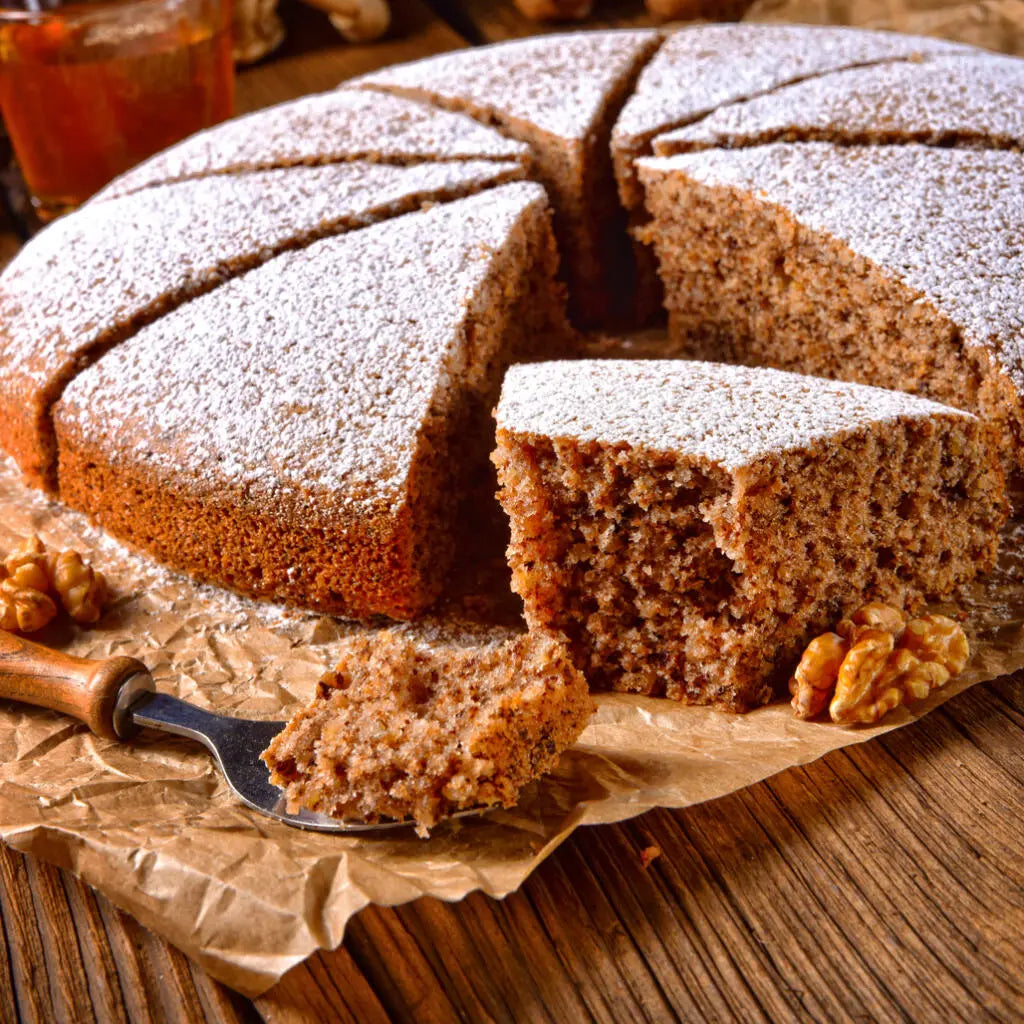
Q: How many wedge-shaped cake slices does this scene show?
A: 8